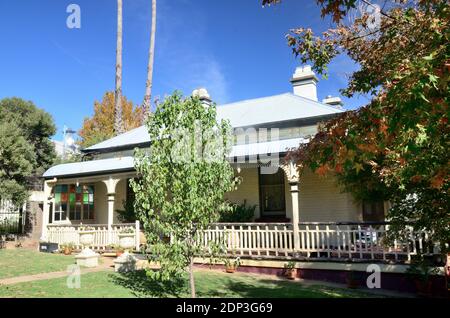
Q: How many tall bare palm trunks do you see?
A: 2